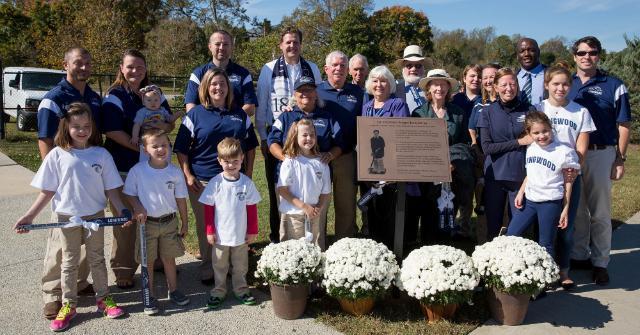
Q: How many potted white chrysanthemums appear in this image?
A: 4